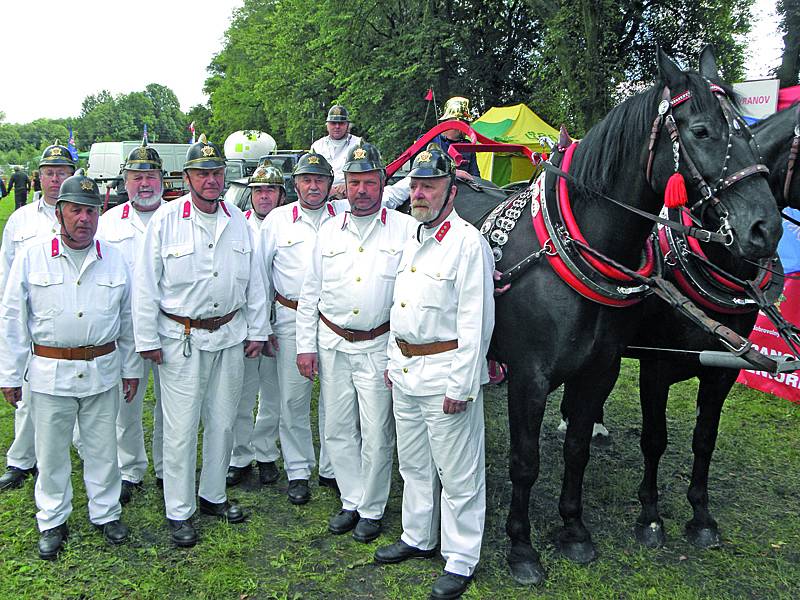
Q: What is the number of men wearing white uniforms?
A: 9